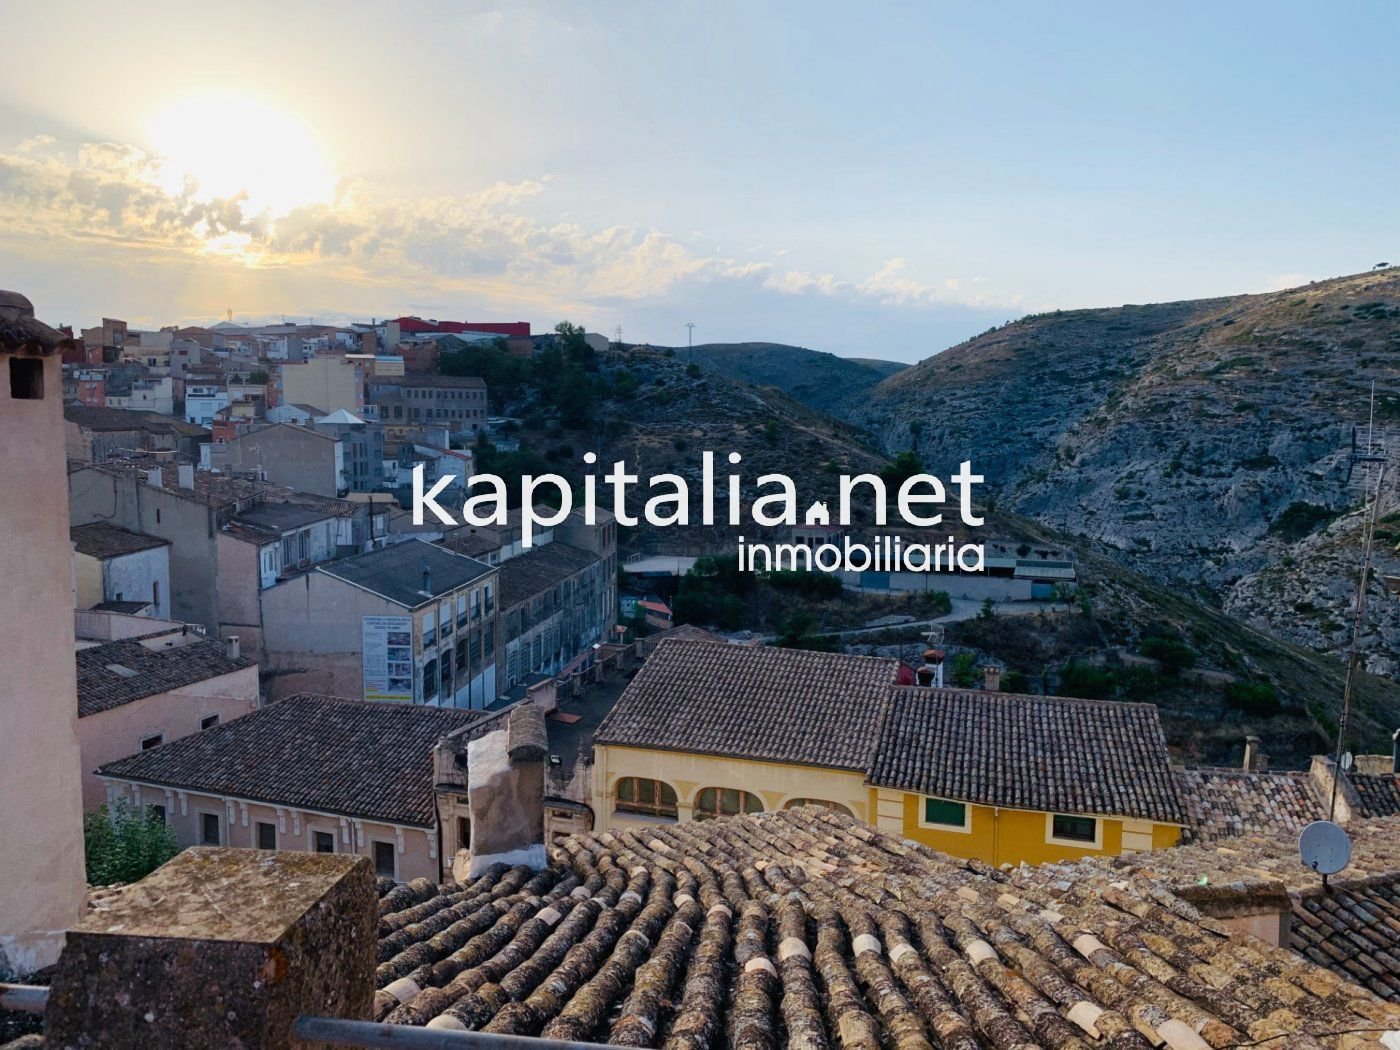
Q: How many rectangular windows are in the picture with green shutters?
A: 2